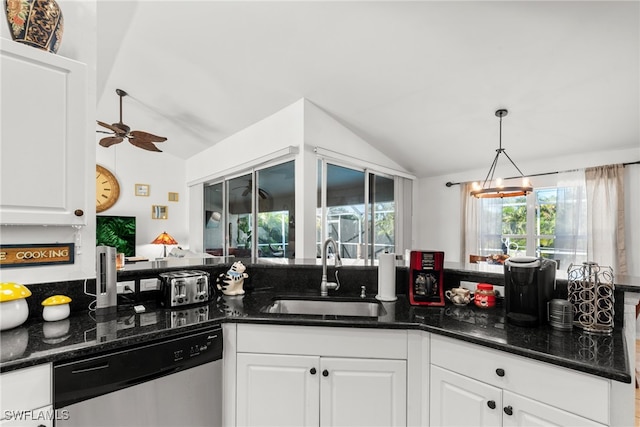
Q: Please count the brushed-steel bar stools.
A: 0